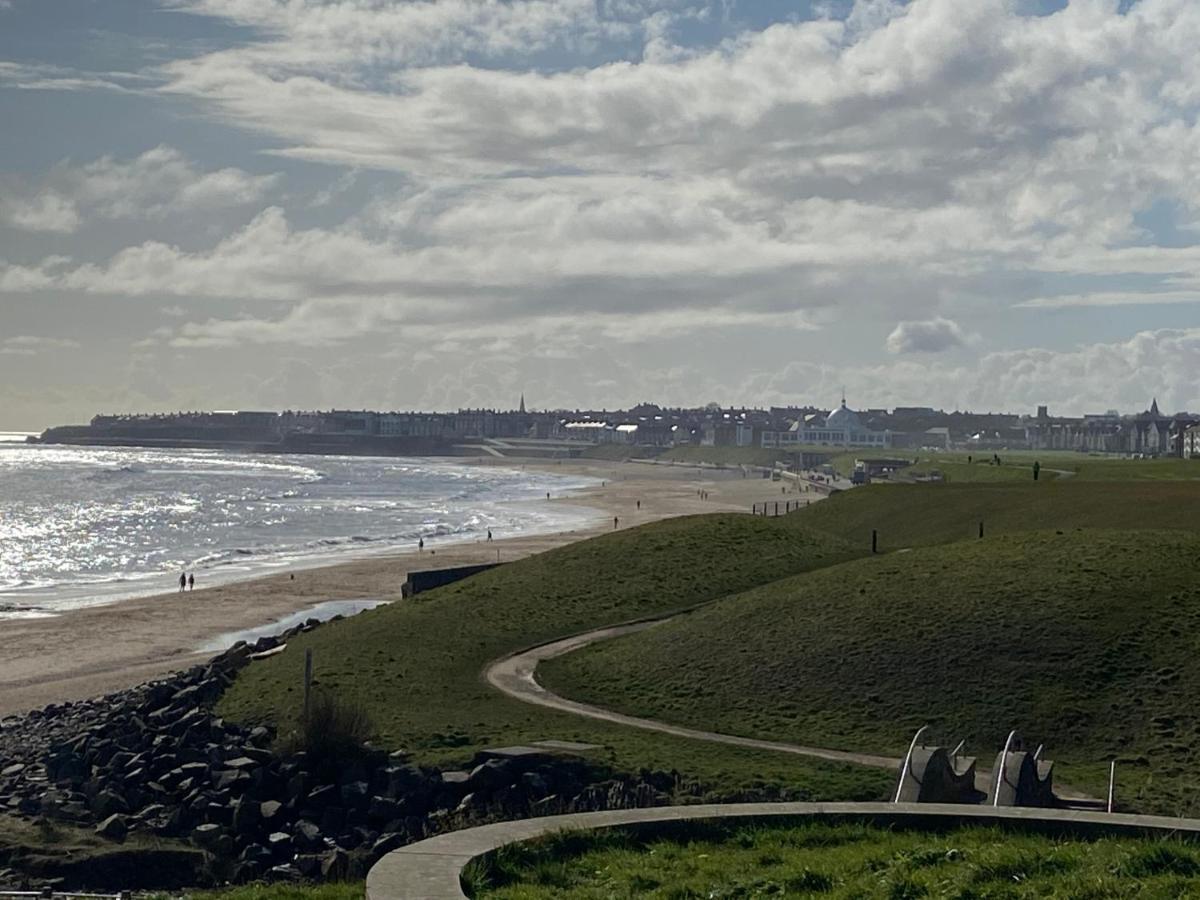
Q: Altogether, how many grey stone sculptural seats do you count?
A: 2